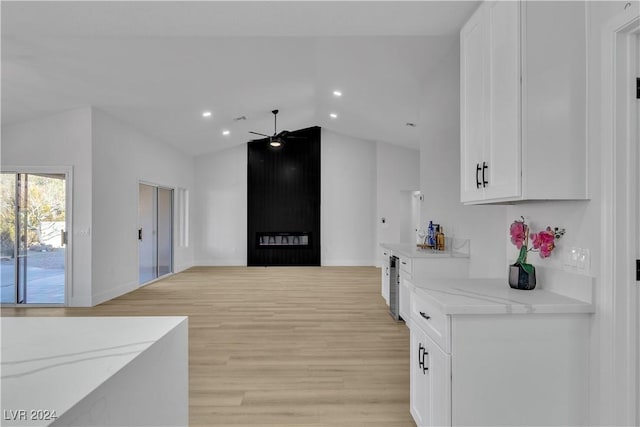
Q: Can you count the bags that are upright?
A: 0